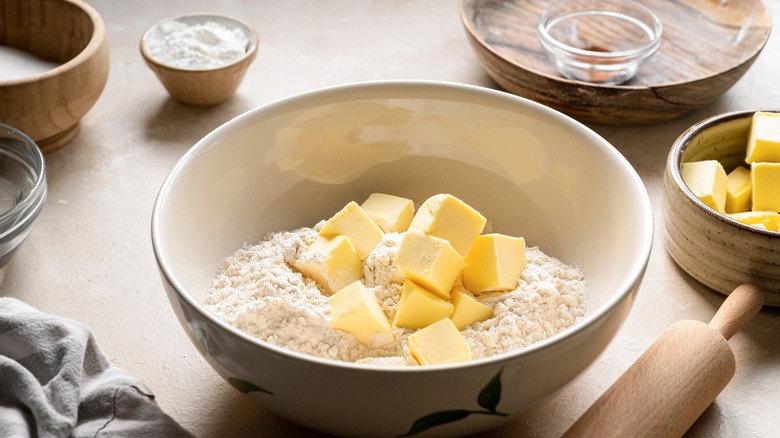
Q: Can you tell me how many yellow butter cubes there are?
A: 15